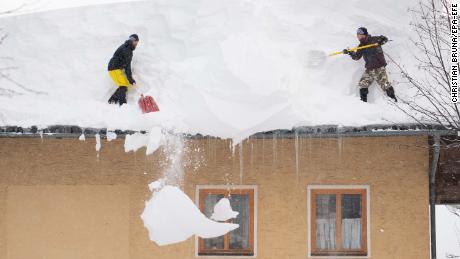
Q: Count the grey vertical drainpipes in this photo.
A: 1